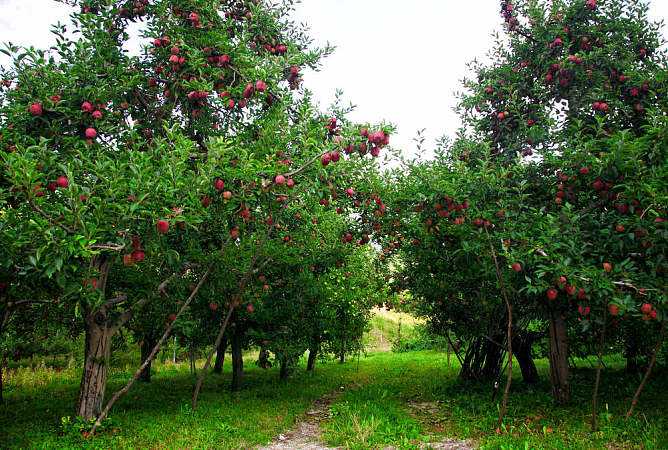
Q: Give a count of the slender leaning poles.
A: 5